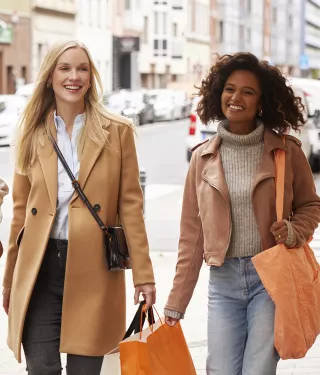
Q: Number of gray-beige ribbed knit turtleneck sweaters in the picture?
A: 1